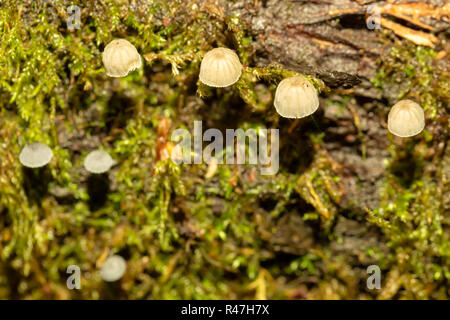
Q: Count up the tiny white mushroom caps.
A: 7